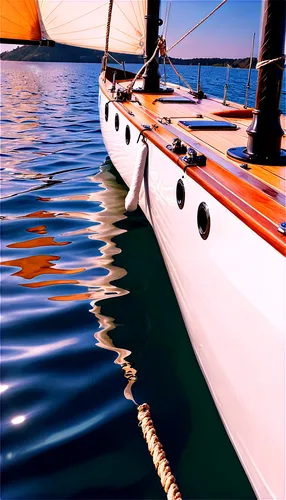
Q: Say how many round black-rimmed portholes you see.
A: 5